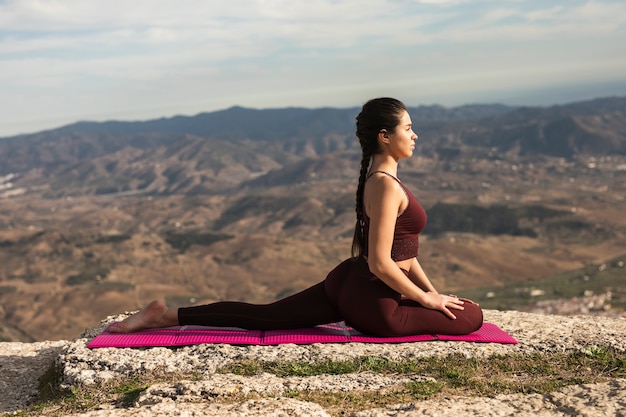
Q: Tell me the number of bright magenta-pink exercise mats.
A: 1